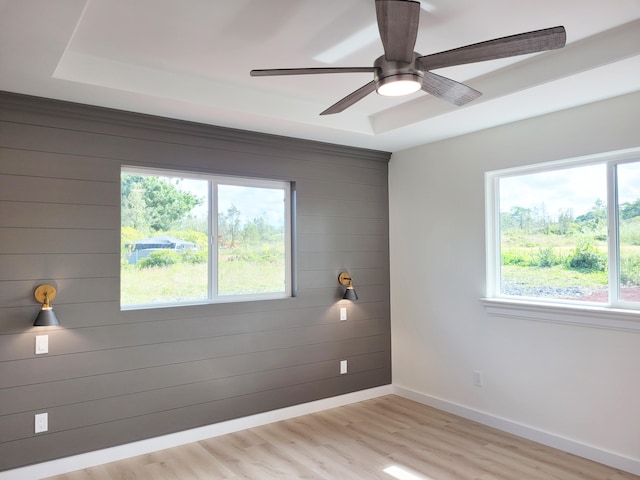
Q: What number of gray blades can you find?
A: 5